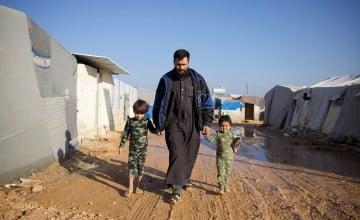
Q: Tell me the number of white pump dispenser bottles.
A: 0